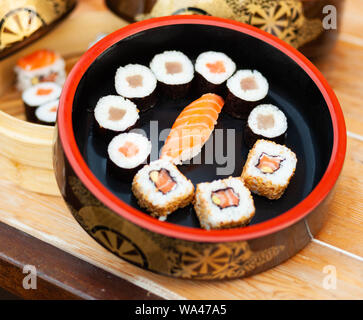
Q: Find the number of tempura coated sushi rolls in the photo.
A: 3